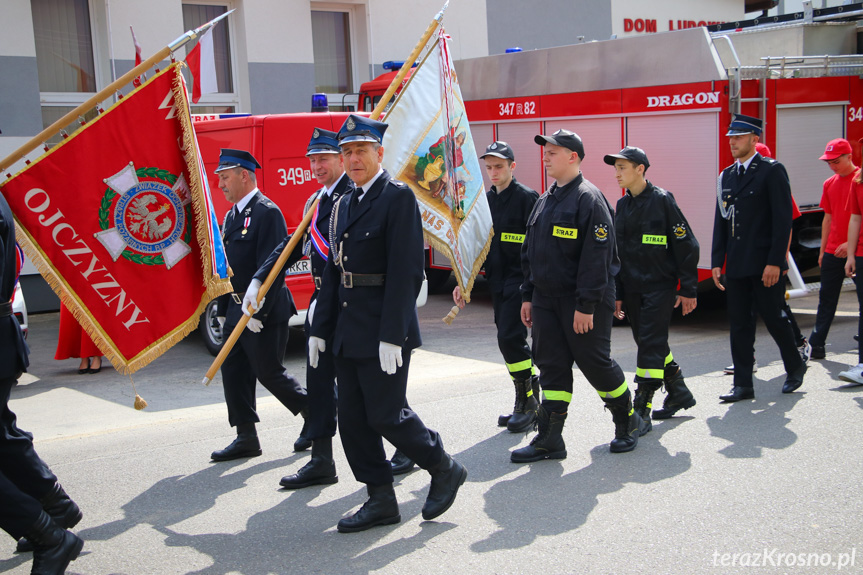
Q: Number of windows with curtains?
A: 3